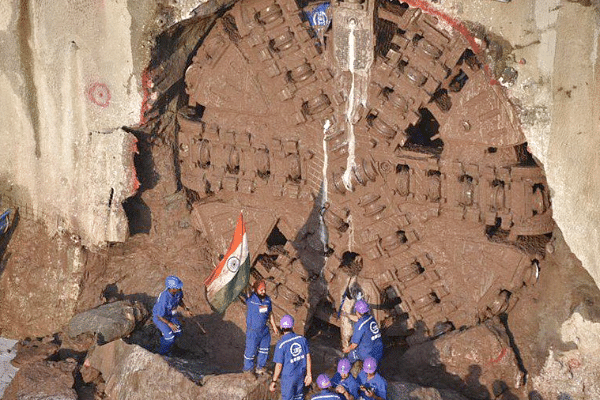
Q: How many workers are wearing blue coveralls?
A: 7